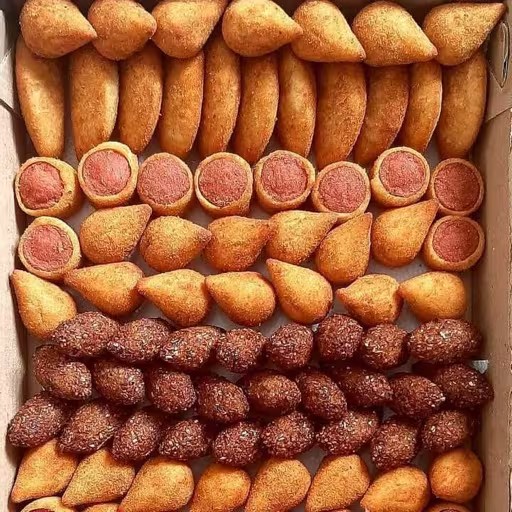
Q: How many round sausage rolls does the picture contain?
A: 10